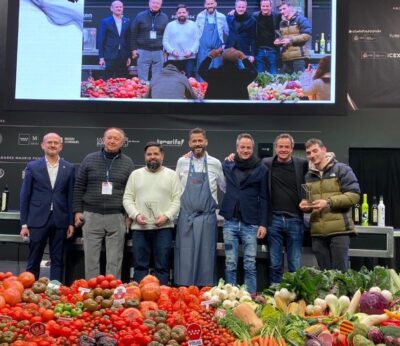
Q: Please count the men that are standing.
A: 7